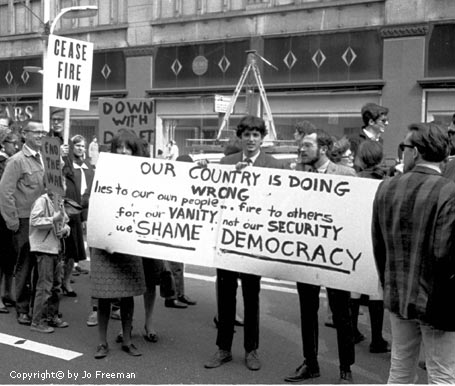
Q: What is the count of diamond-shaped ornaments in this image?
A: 8